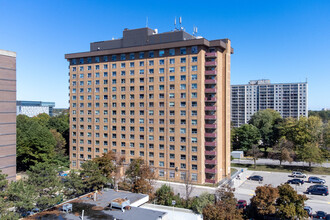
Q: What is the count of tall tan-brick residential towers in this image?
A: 1